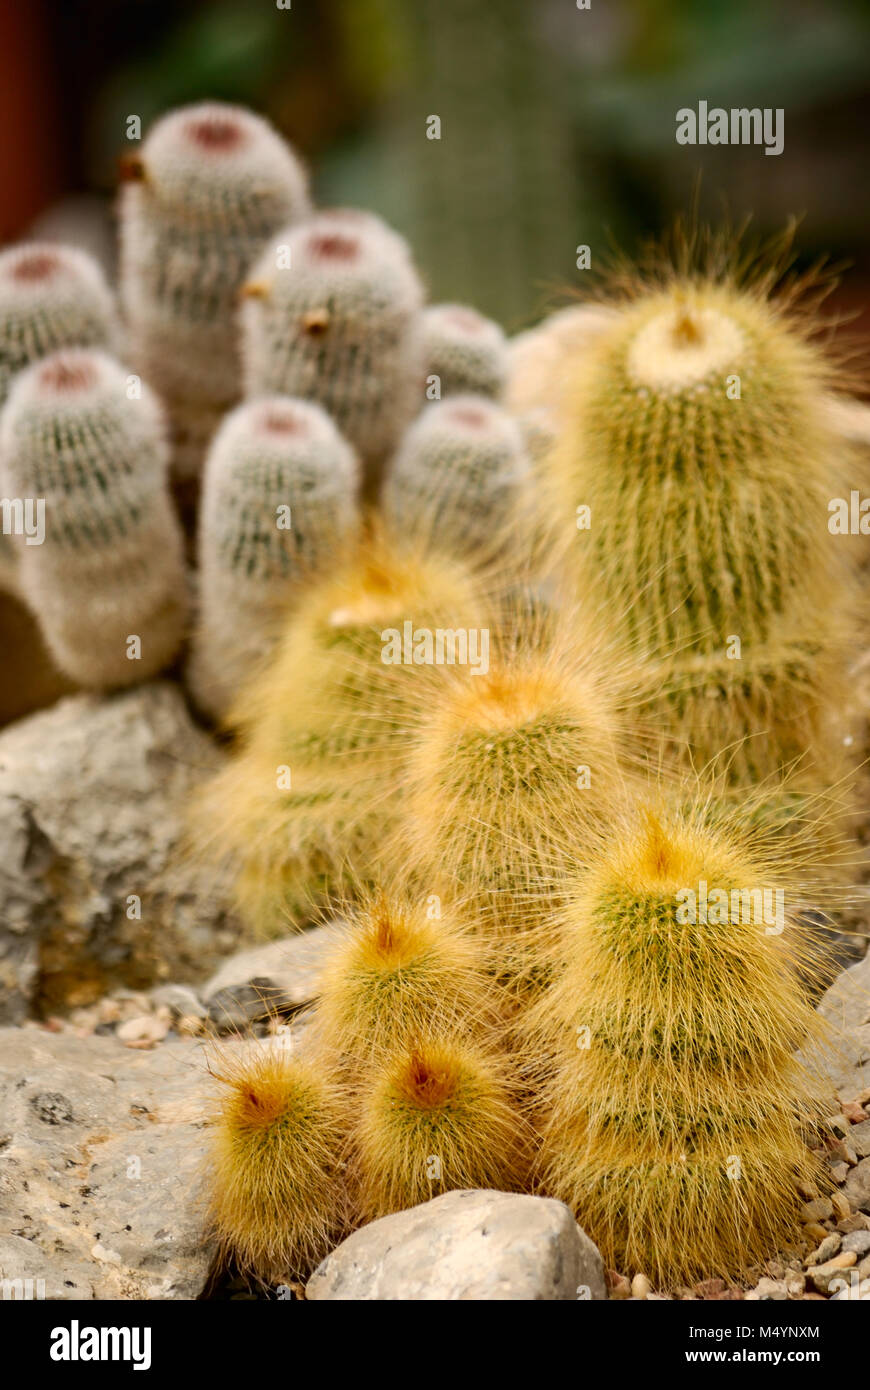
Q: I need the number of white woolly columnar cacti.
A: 7